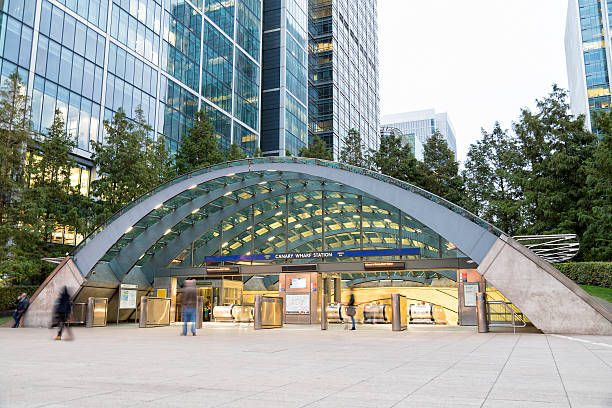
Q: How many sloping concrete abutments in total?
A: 2